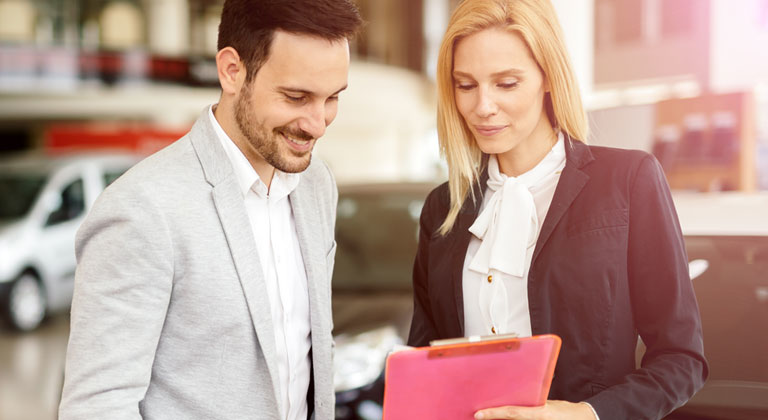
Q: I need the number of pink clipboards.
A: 1